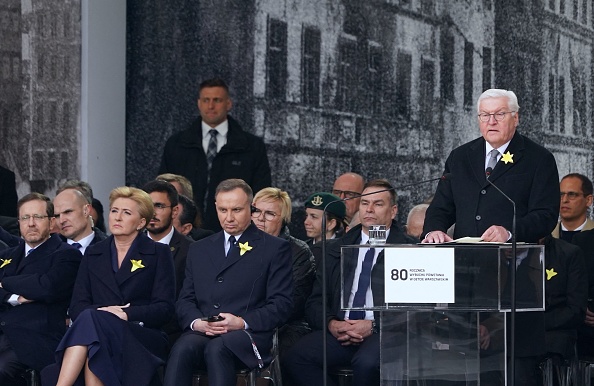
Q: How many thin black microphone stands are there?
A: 2